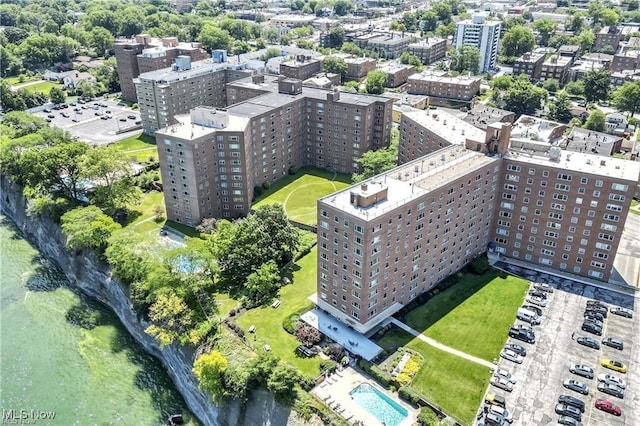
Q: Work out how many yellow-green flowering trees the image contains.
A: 2